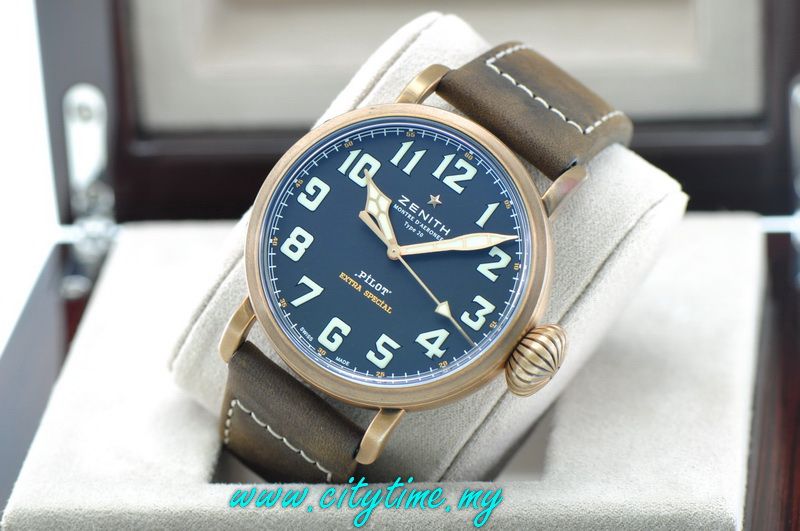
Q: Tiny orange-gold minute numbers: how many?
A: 12